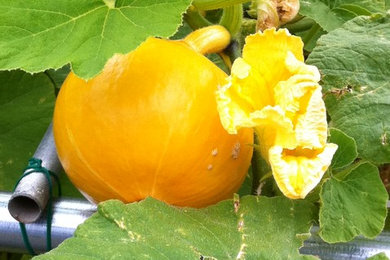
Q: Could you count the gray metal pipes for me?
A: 2